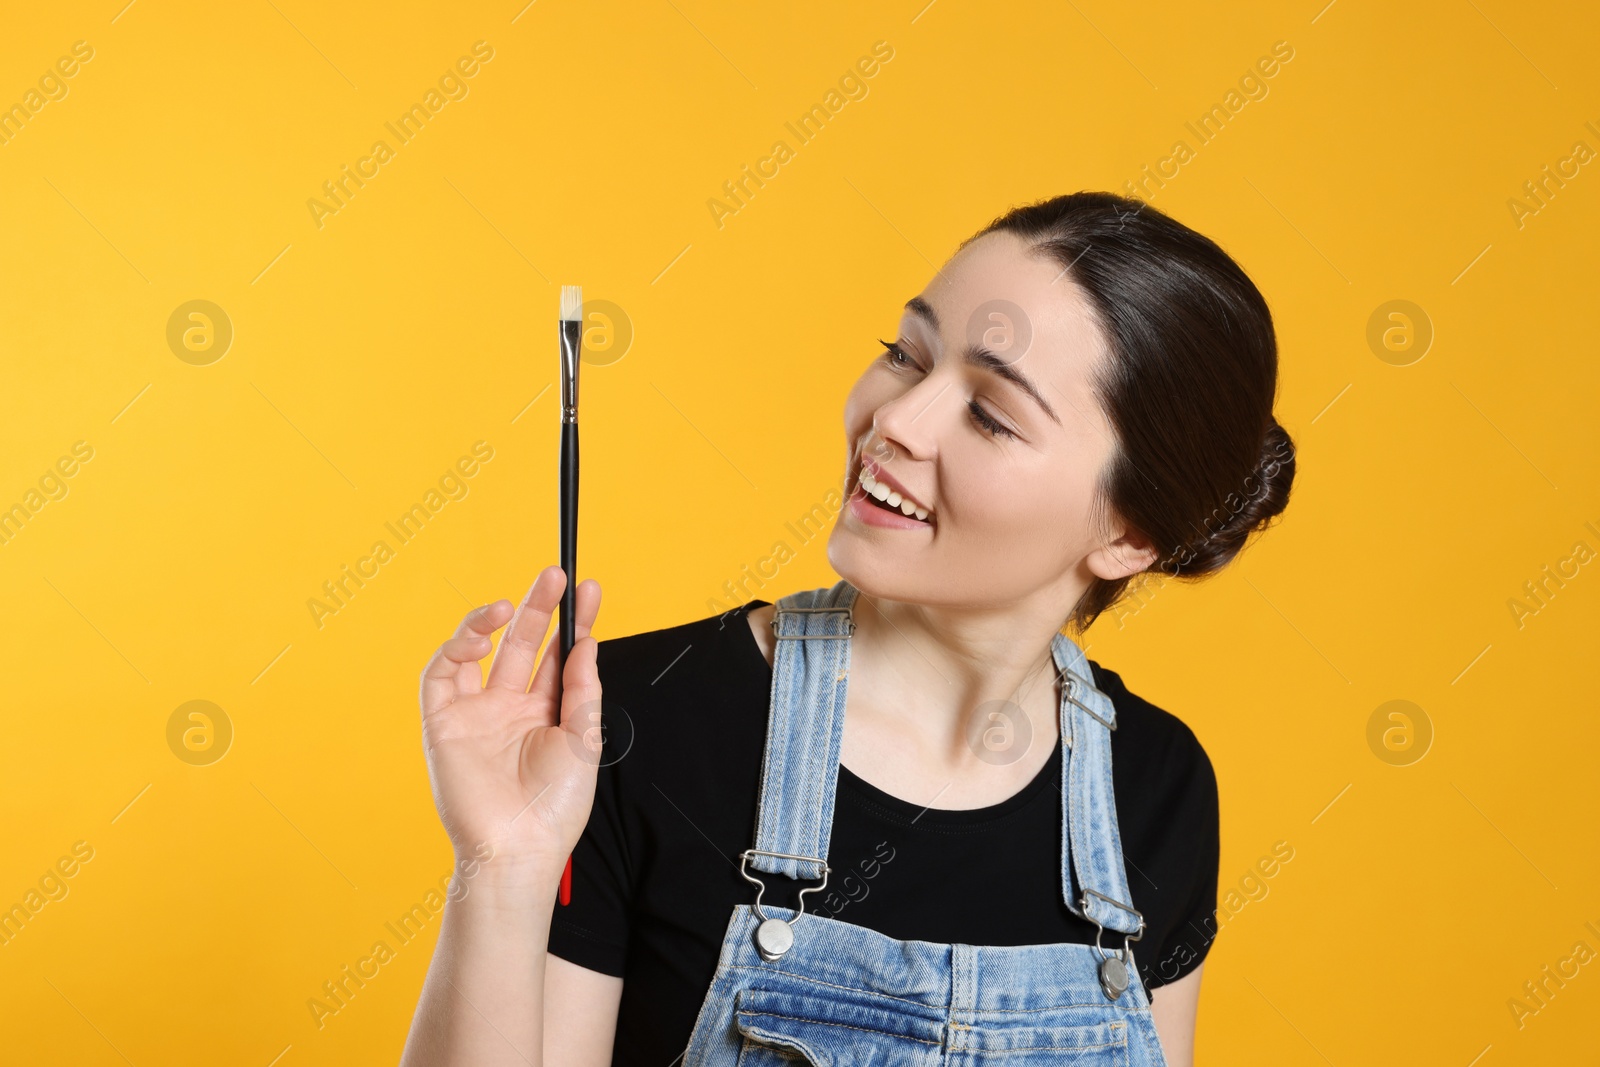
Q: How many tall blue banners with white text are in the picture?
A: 0